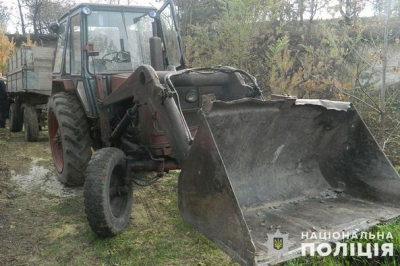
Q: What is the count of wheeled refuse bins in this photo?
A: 0